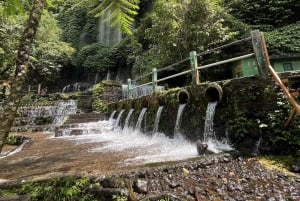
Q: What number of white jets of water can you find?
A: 7